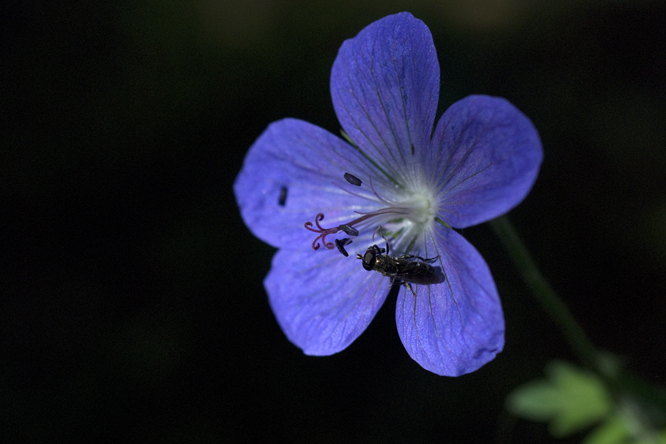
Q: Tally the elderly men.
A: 0